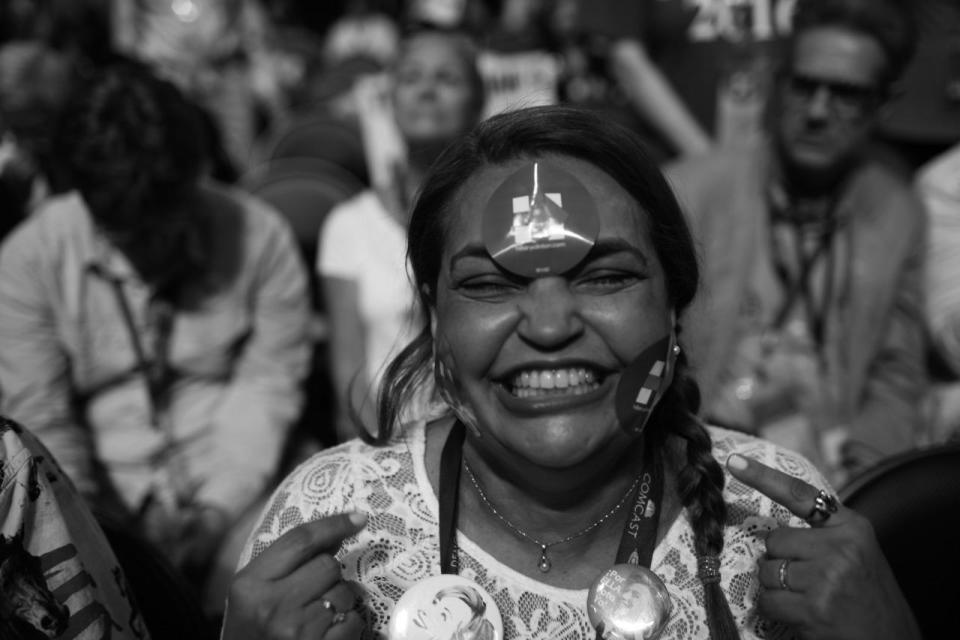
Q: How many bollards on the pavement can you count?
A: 0